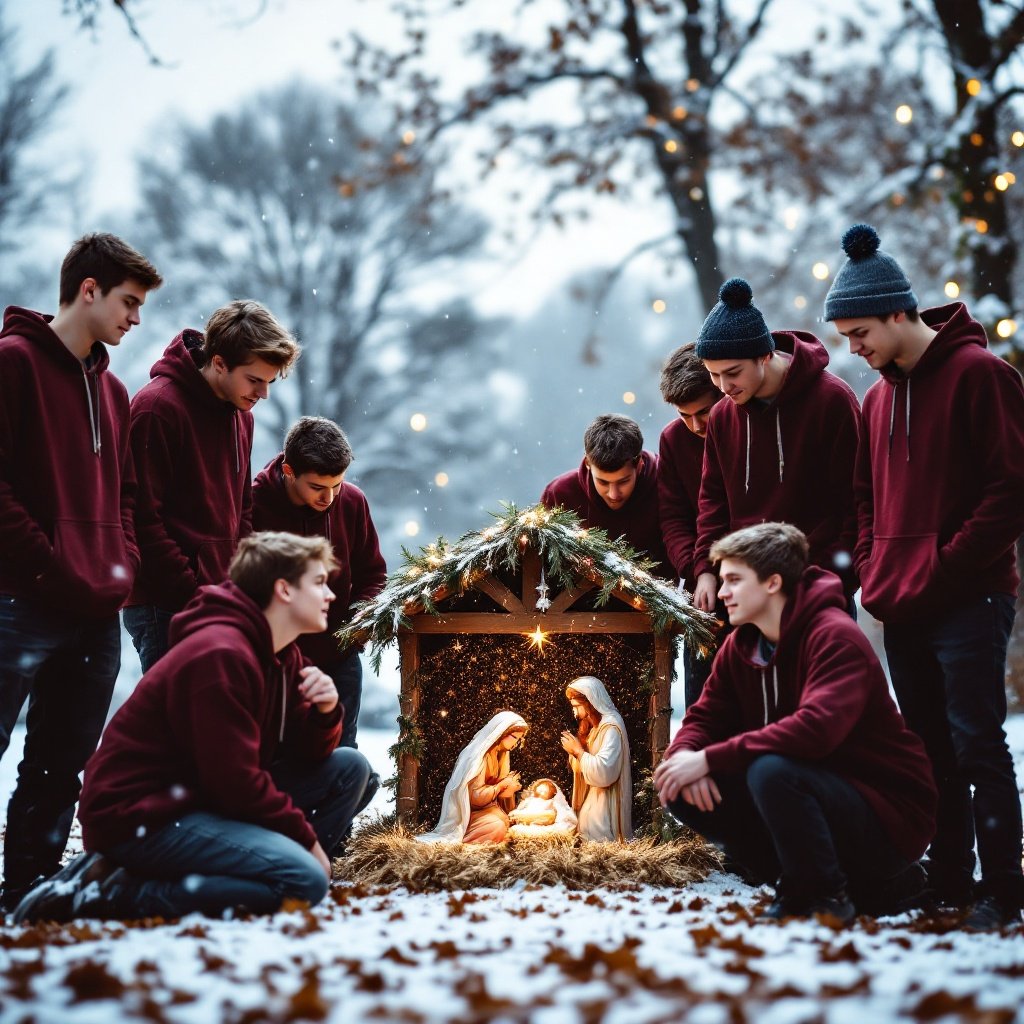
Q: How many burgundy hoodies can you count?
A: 9